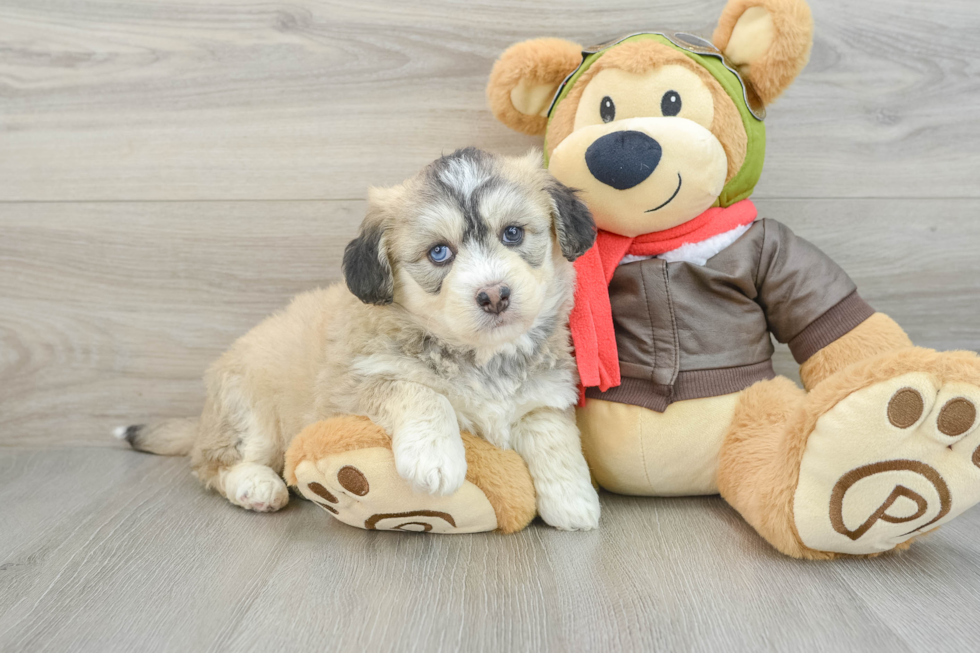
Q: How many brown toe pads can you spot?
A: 6